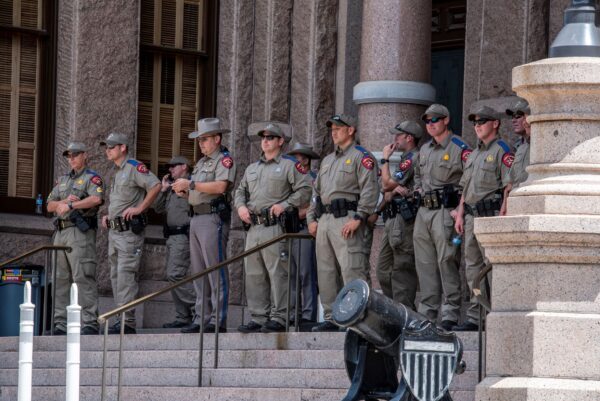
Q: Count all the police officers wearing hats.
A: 11